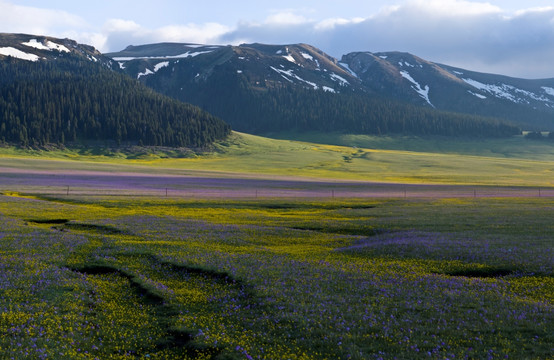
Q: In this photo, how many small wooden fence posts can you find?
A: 7